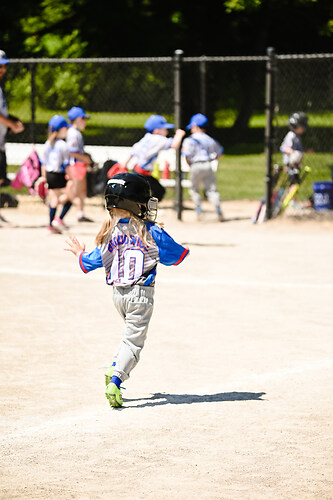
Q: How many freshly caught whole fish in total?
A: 0